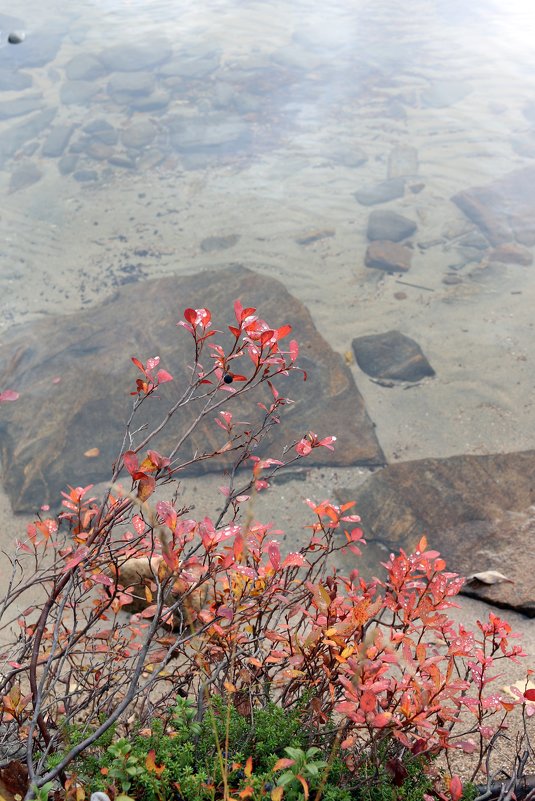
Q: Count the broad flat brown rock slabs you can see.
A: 2